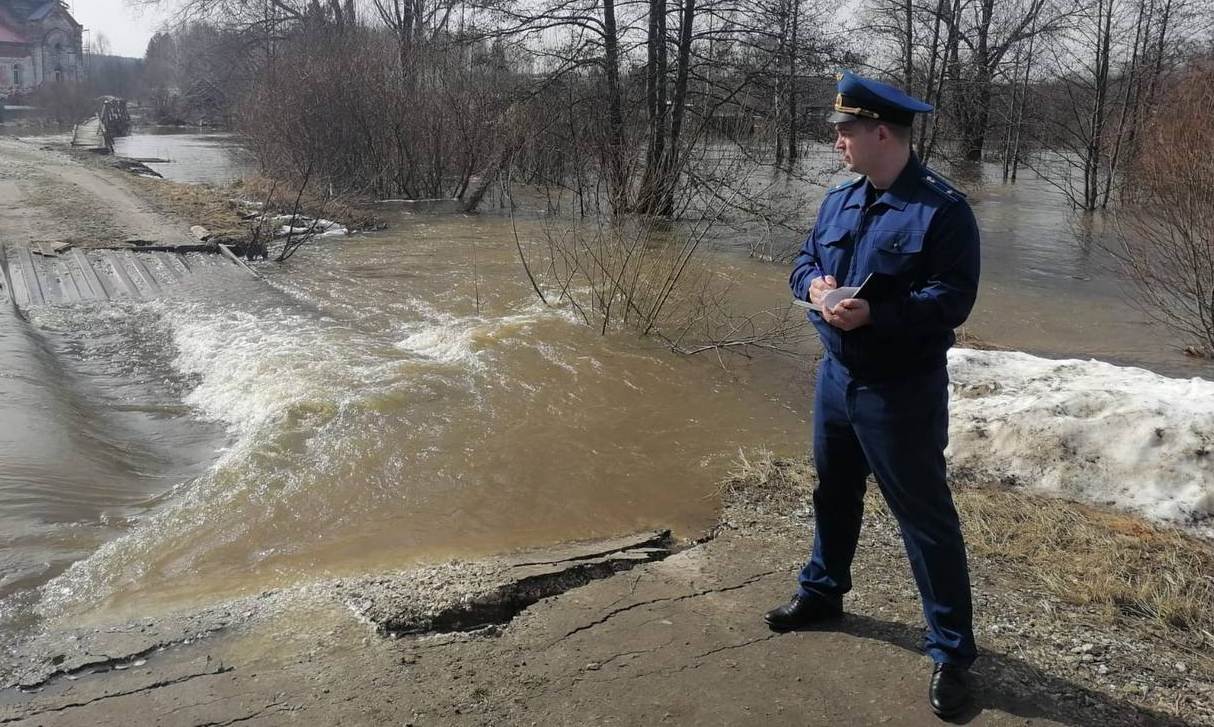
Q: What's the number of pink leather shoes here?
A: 0